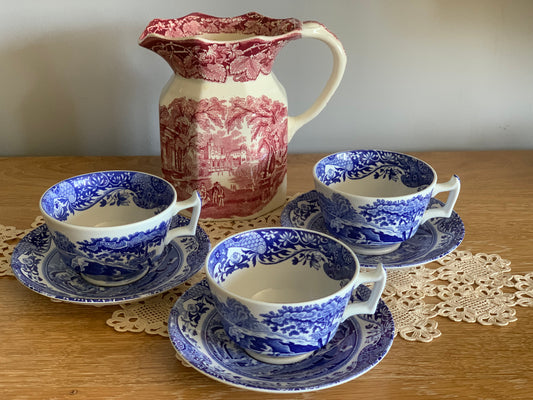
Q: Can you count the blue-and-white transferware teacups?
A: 3